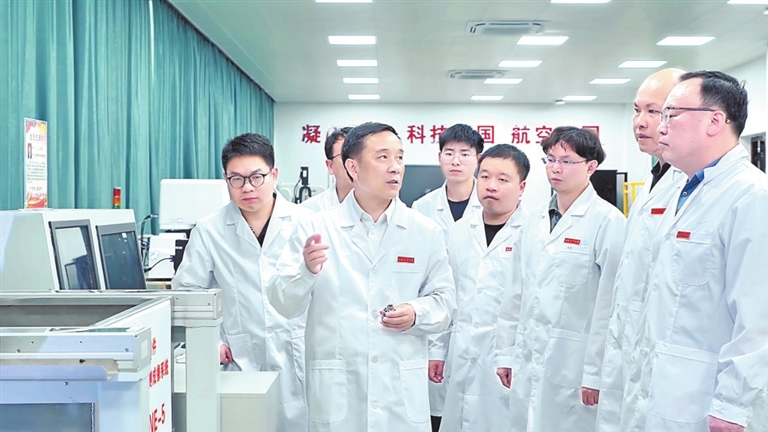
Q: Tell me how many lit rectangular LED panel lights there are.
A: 15